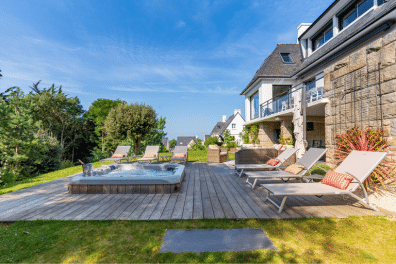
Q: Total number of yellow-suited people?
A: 0